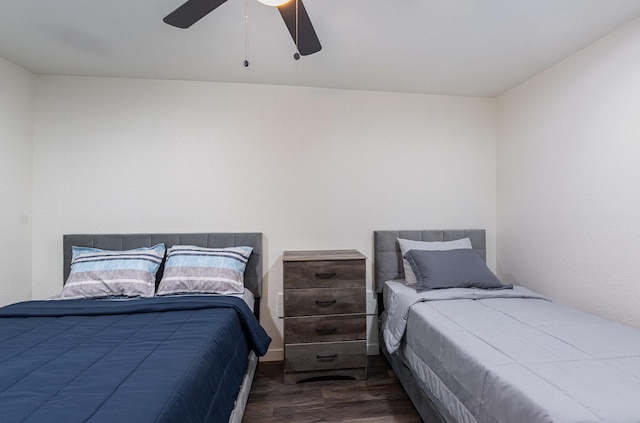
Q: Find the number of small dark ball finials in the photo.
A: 2